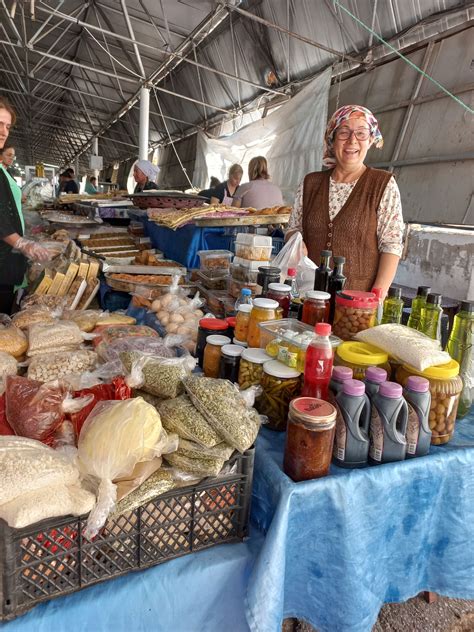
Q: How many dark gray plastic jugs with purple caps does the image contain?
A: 5